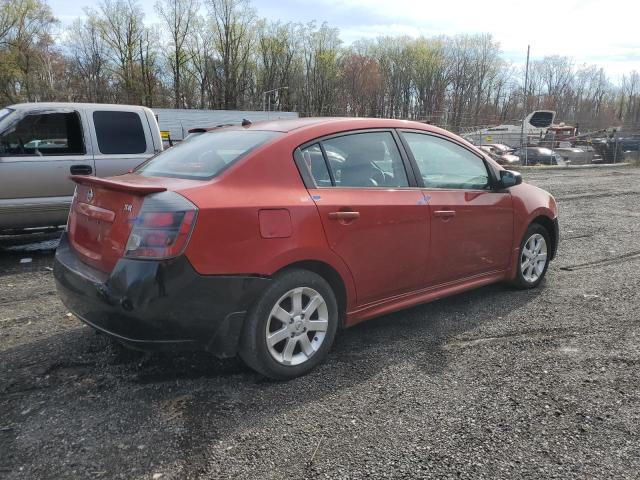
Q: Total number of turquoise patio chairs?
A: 0